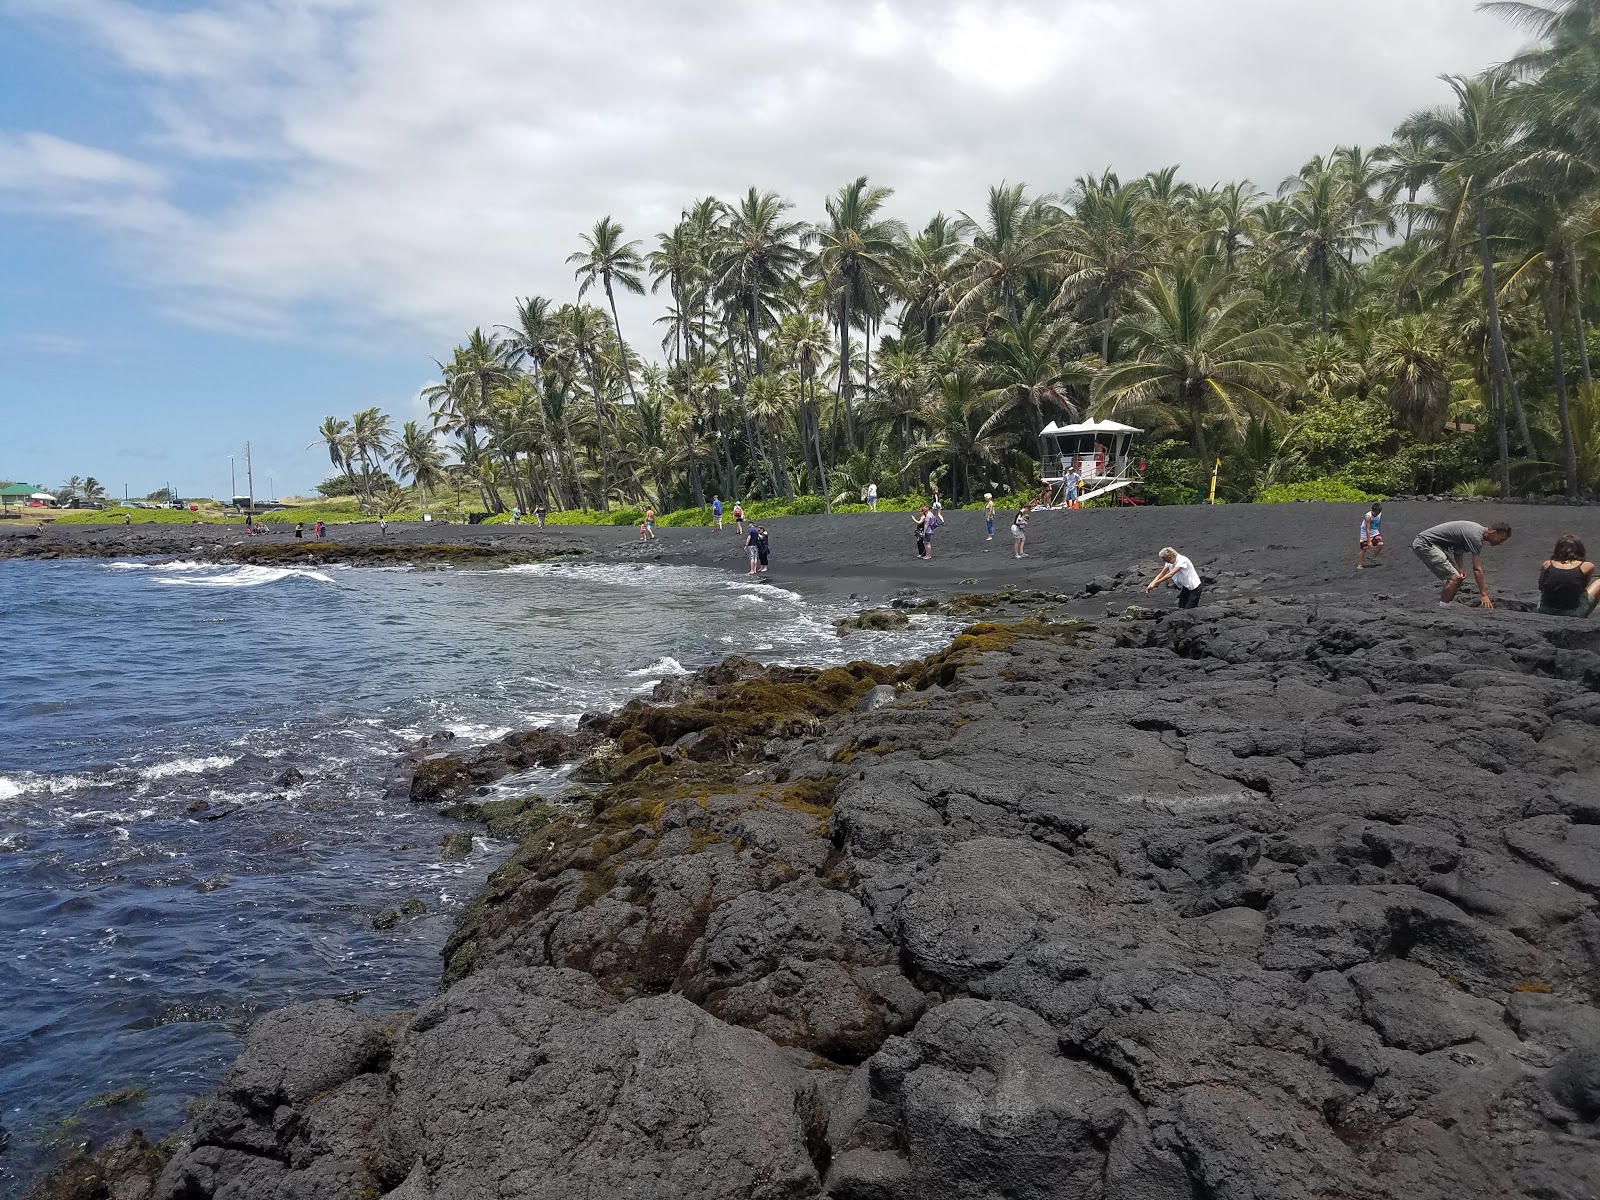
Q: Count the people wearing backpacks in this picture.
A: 2